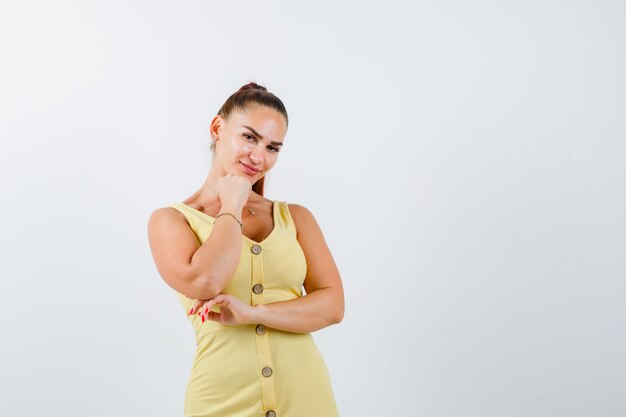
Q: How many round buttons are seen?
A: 5